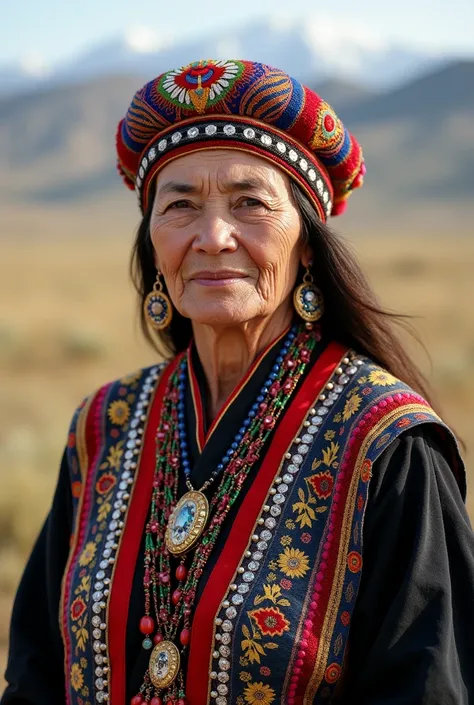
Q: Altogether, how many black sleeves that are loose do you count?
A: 2